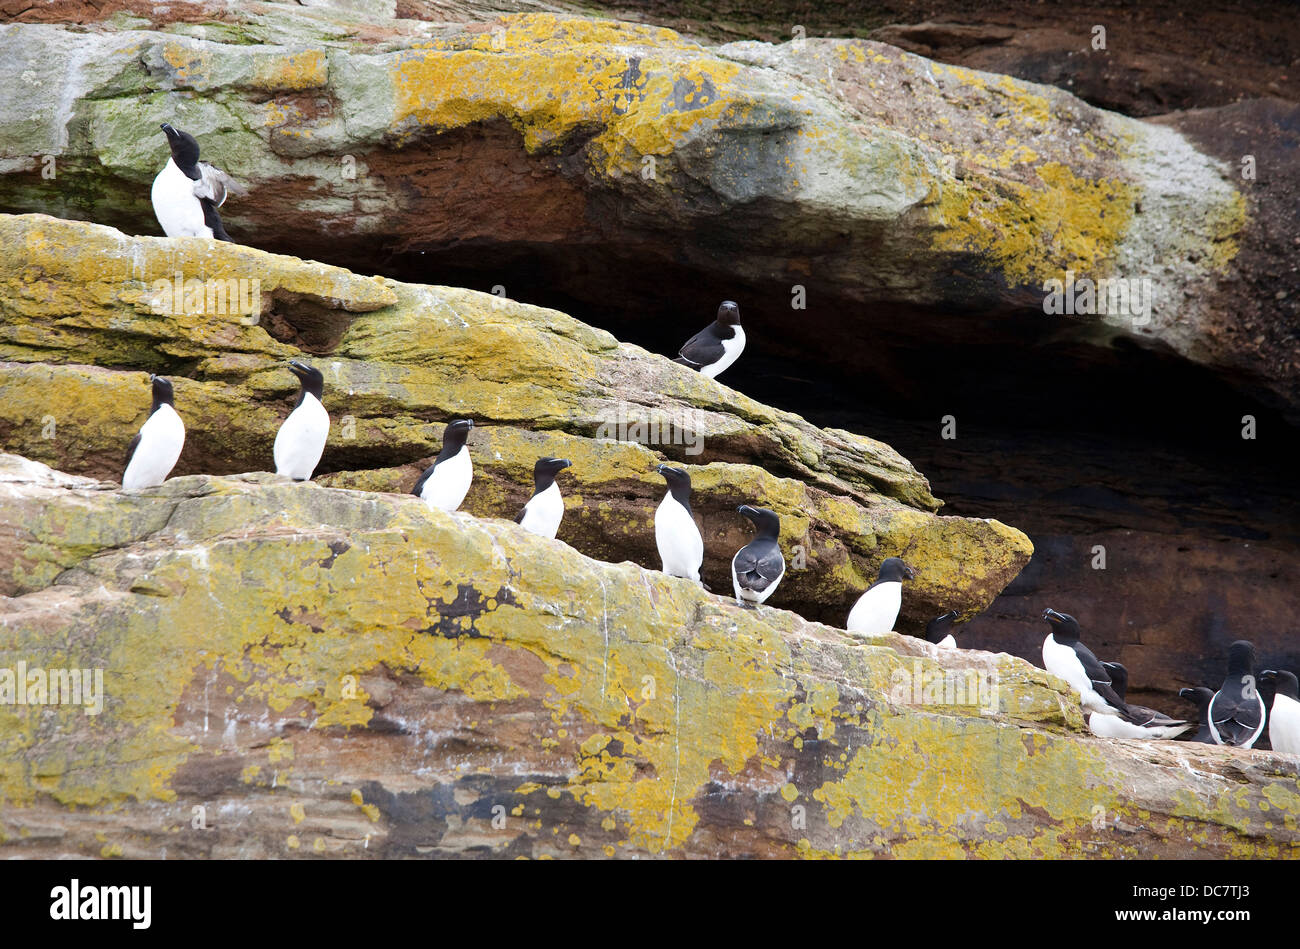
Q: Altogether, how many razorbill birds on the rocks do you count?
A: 15